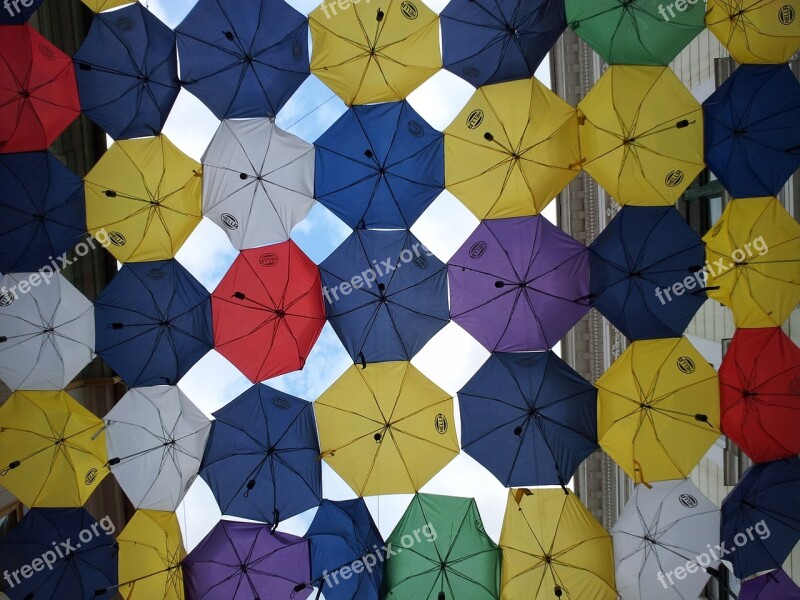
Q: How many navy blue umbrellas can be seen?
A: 15